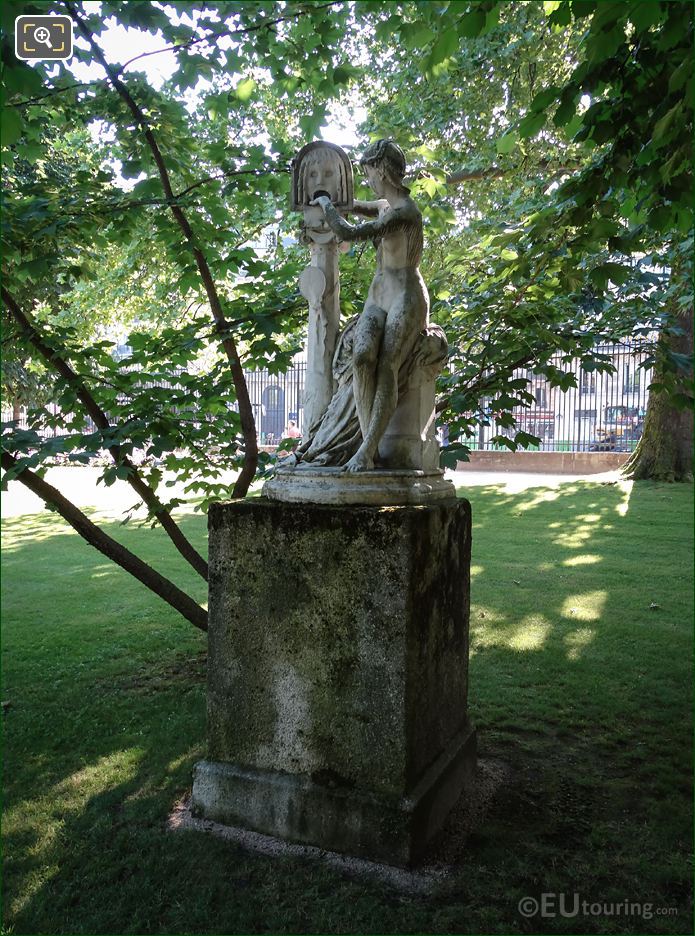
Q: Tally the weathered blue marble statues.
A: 0